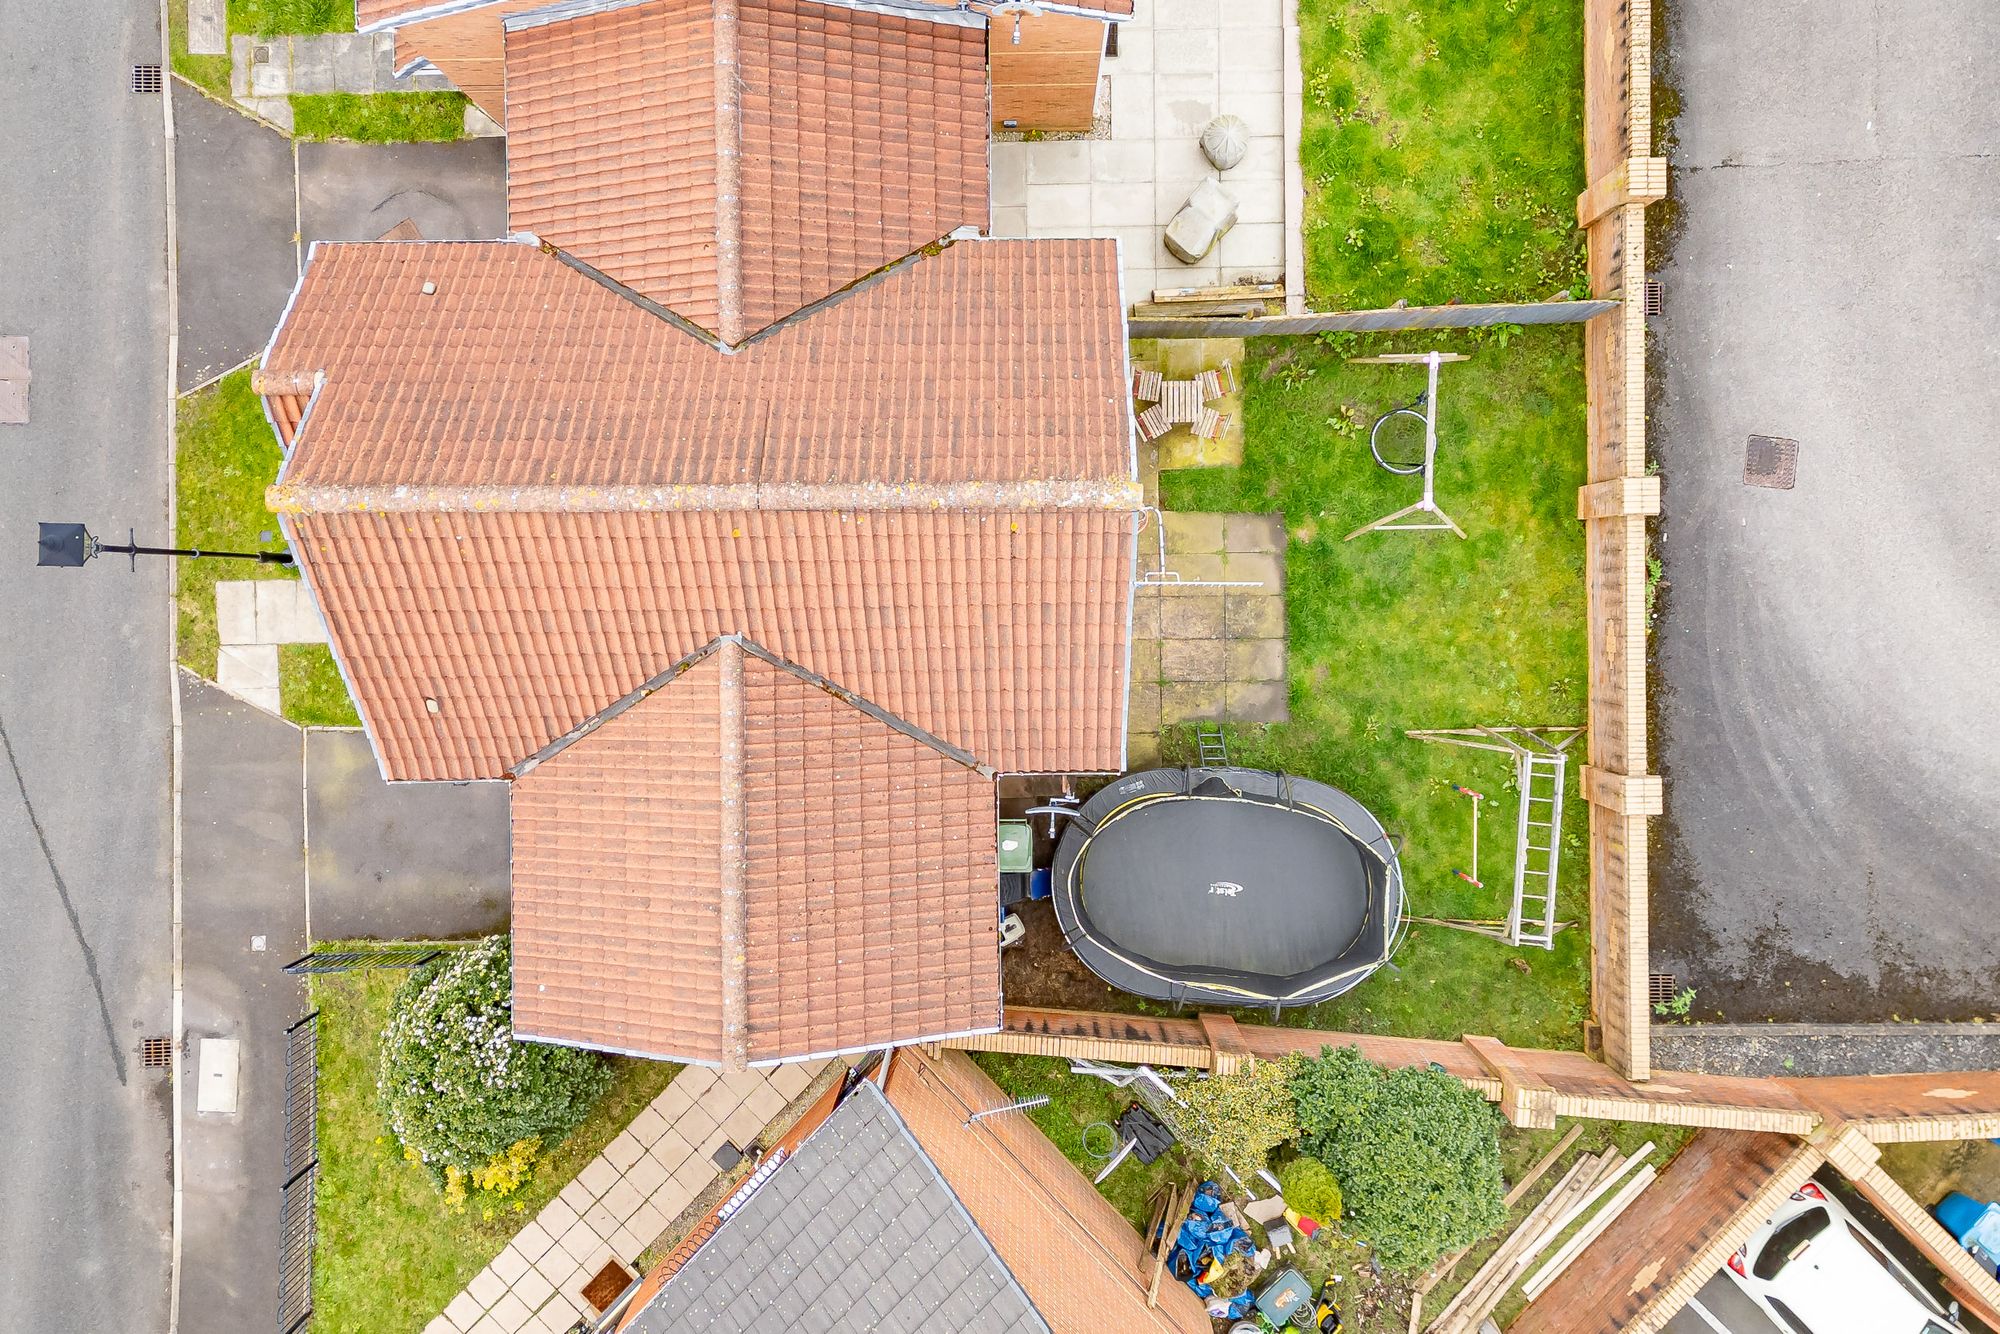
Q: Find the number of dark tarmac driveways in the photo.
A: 2